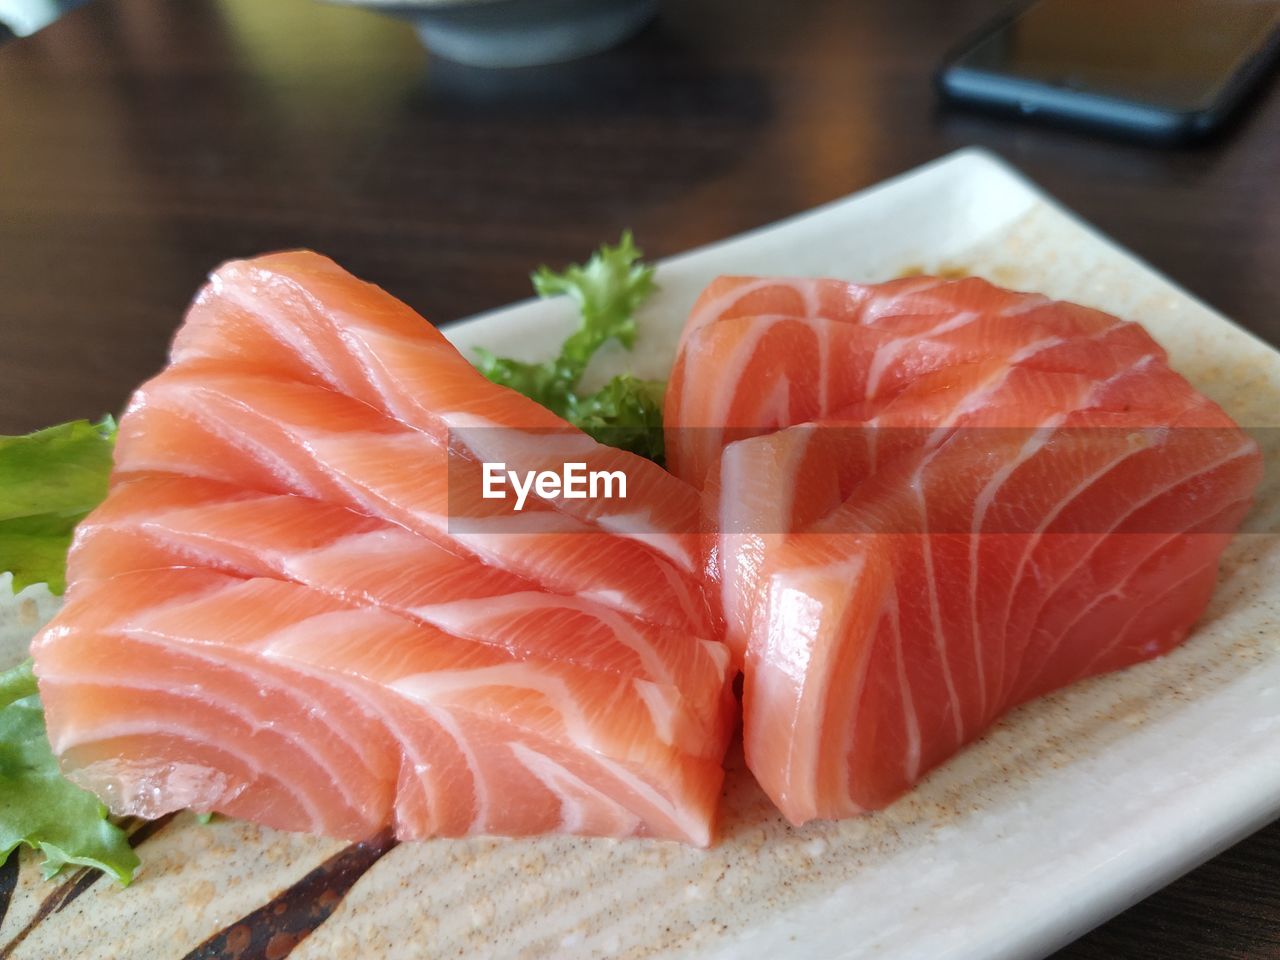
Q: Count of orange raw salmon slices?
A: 8